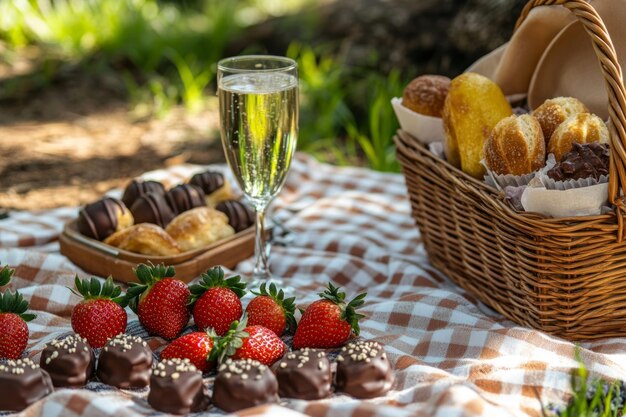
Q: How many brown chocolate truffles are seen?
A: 7